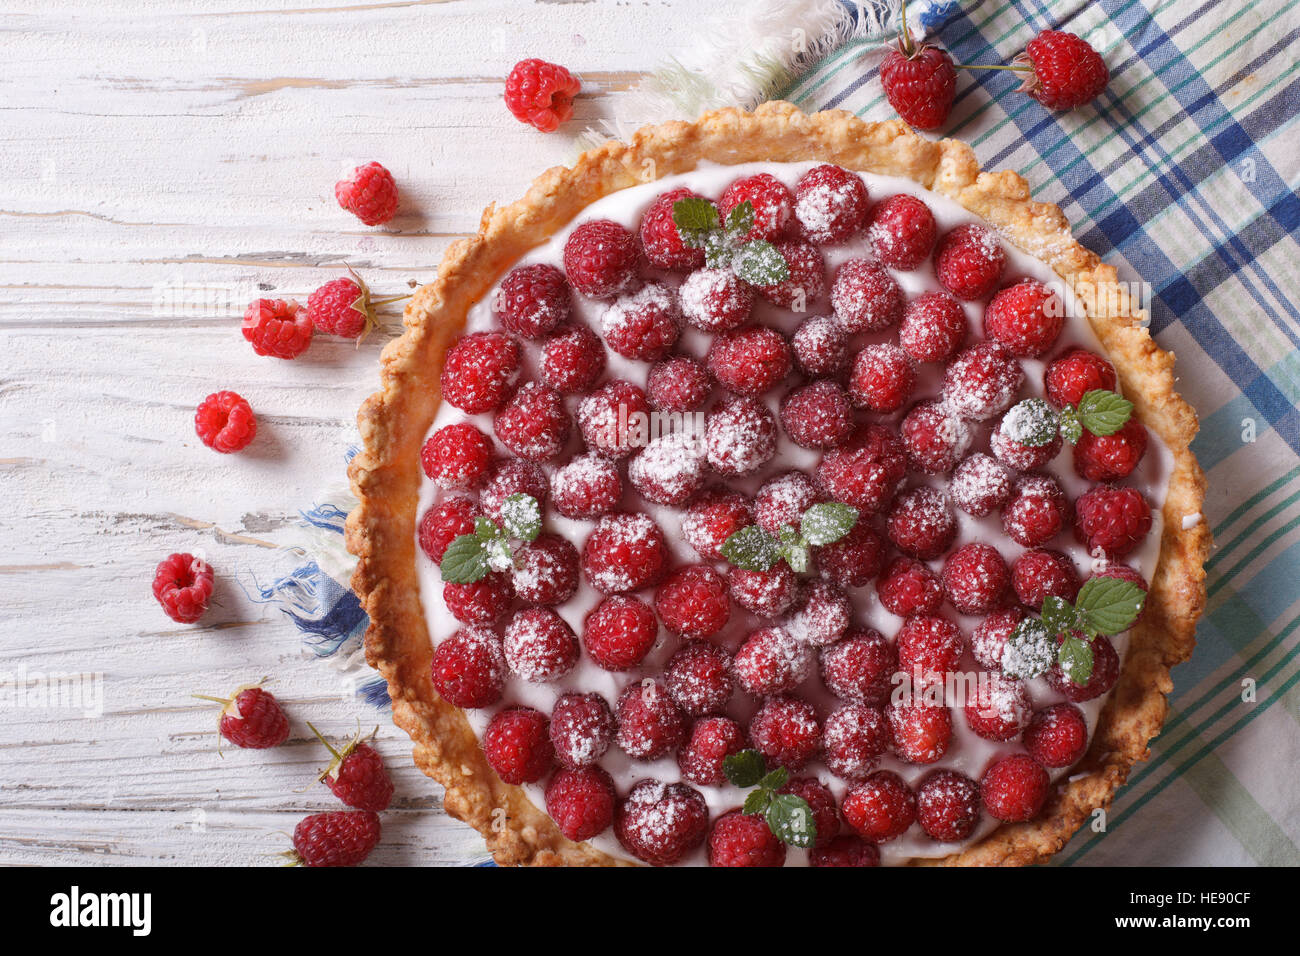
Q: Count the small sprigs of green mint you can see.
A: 6